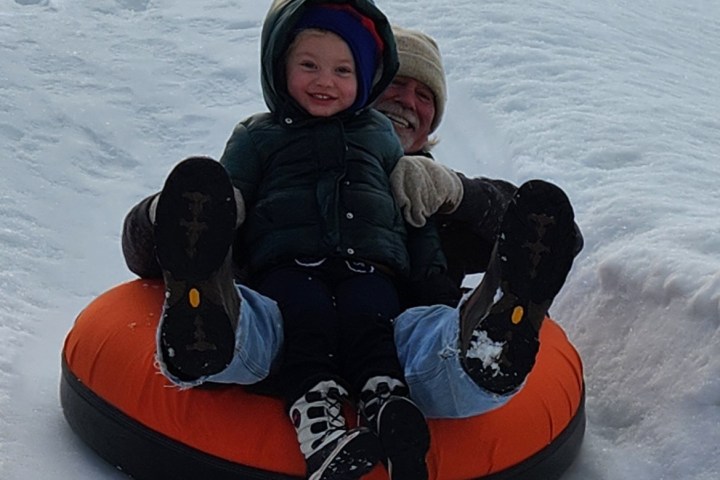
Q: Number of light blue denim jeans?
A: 1